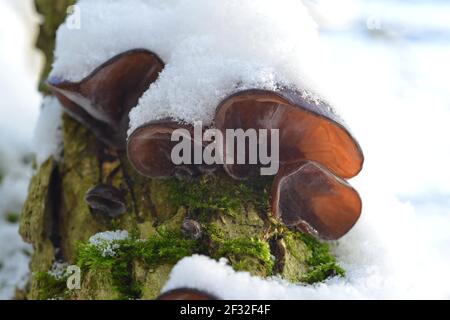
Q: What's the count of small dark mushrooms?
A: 2